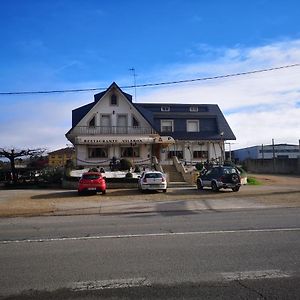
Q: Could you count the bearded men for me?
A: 0